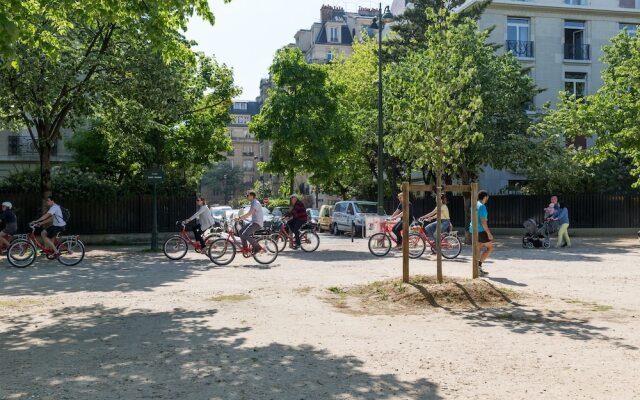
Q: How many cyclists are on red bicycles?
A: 7